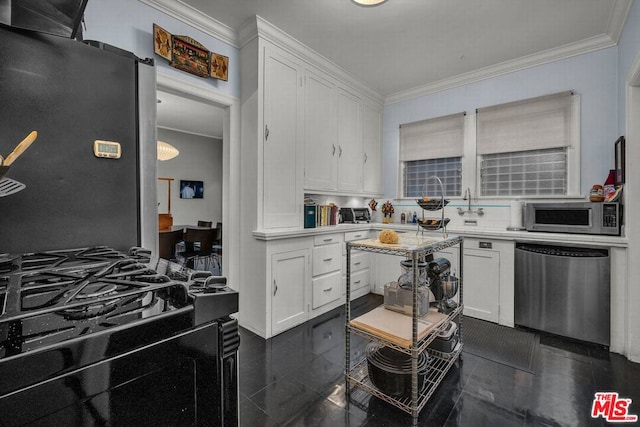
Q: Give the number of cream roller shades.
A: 2